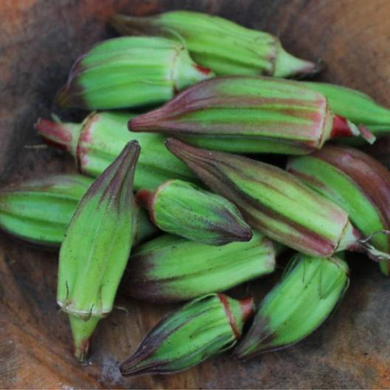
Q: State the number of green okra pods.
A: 13